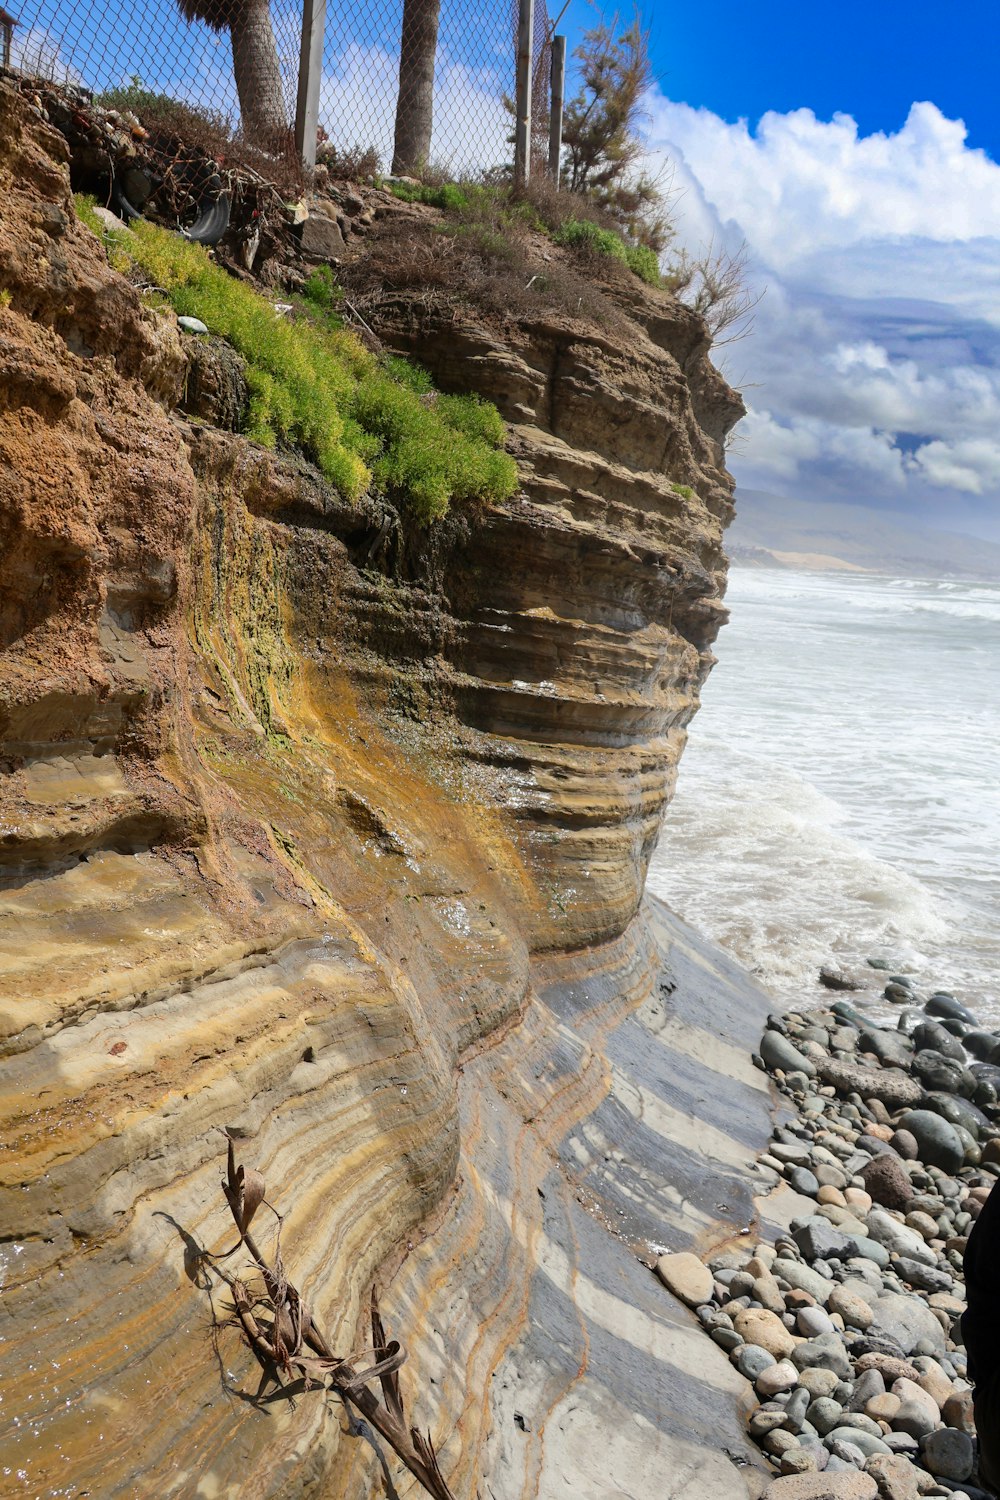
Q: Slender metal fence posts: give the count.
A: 3